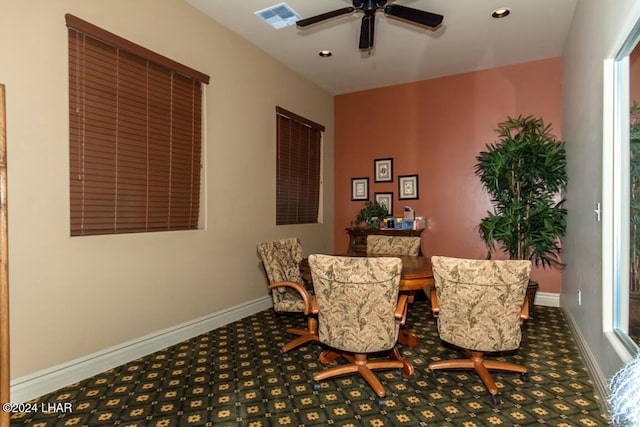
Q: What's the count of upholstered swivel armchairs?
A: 4